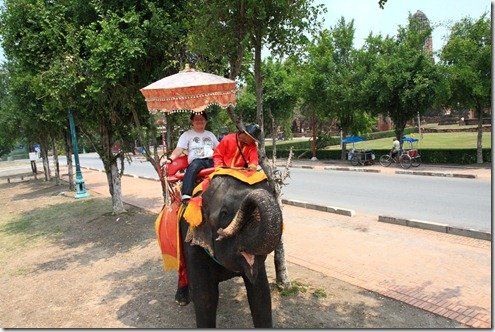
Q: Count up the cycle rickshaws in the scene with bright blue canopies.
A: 2